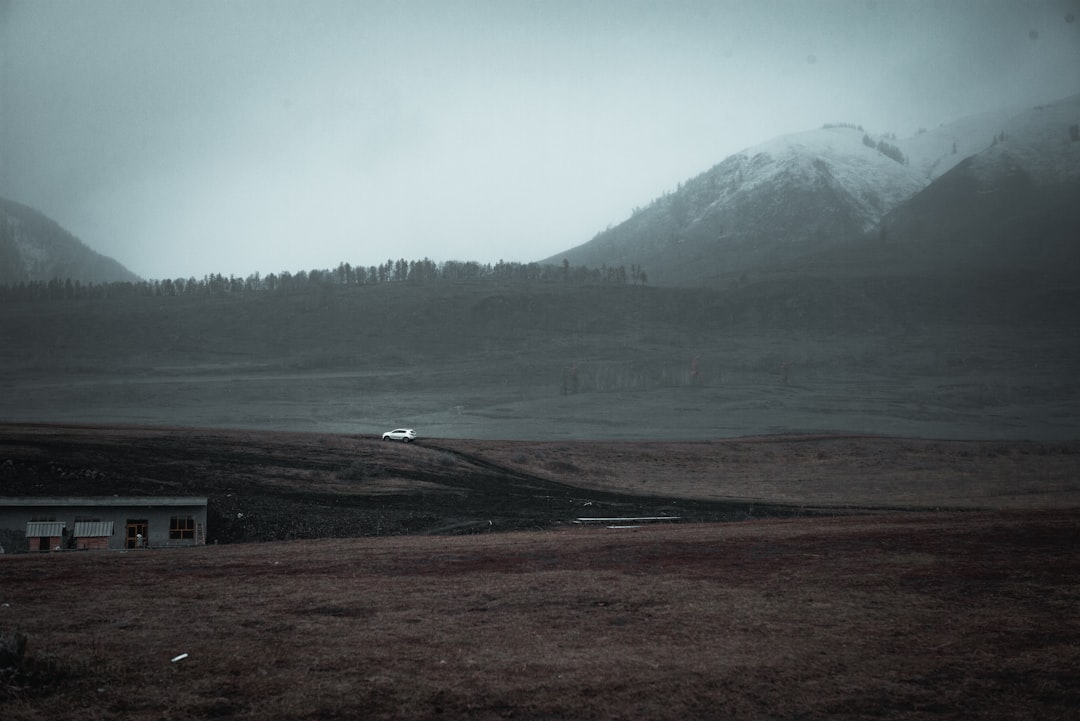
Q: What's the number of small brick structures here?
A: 2